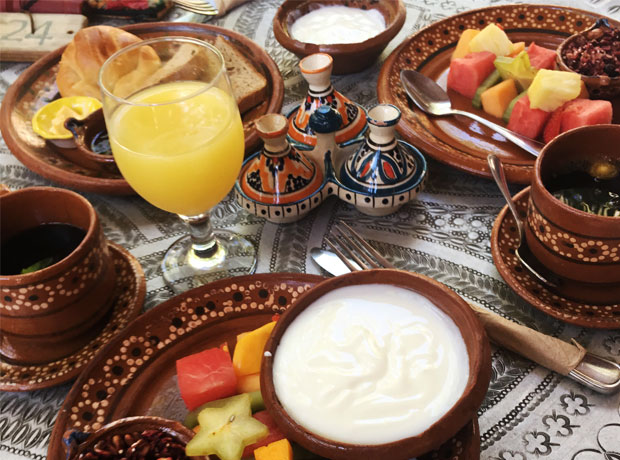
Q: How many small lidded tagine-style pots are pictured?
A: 3